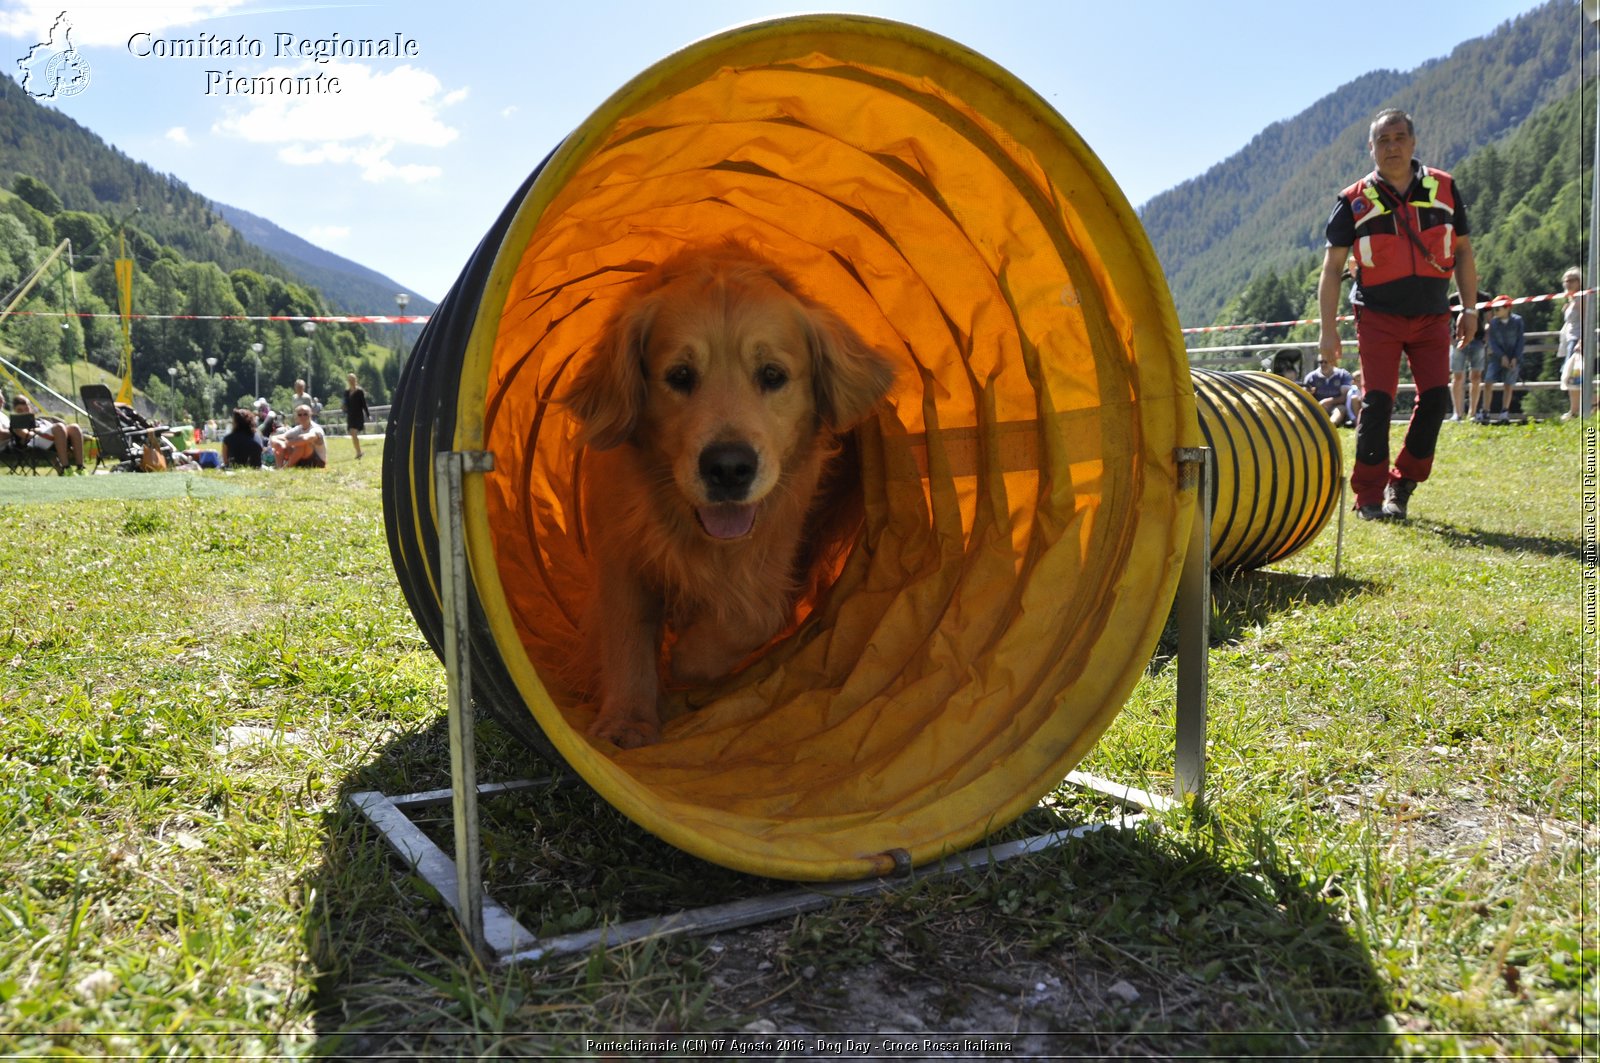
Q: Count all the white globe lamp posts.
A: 5